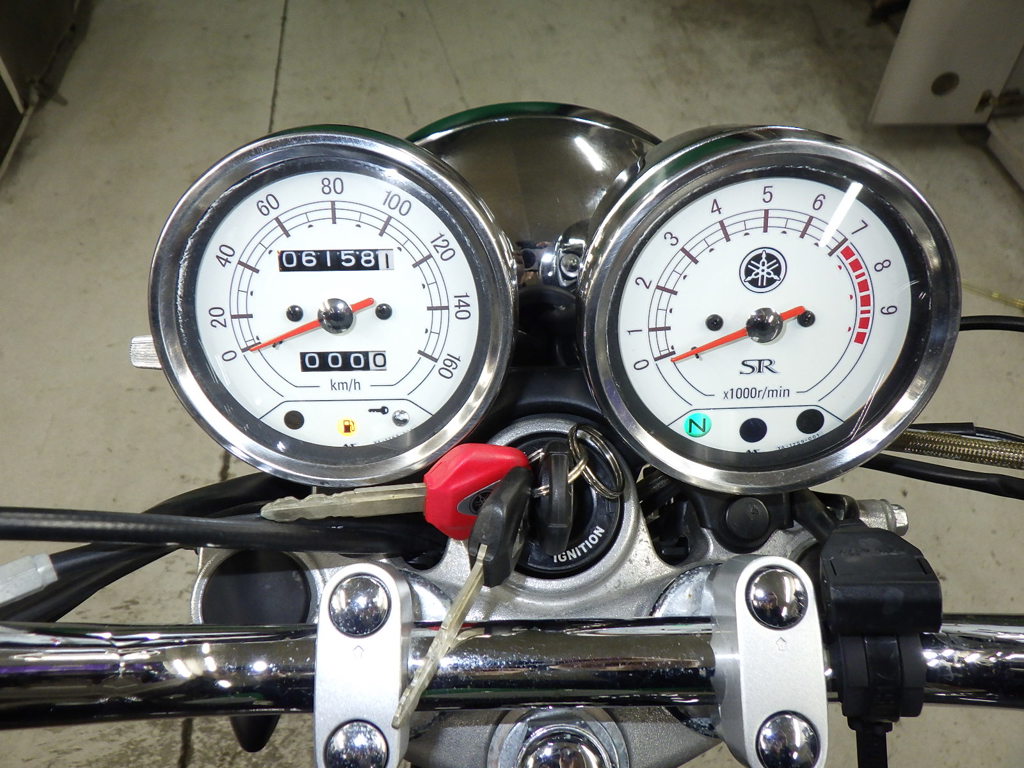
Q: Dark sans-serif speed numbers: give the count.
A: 9